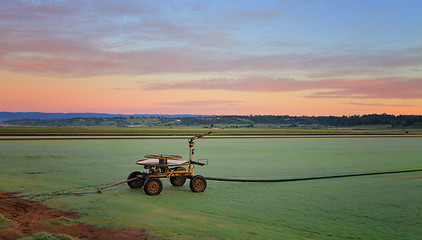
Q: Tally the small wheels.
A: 4